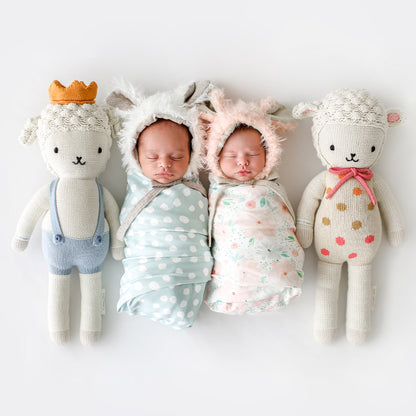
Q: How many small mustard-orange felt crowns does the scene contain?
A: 1